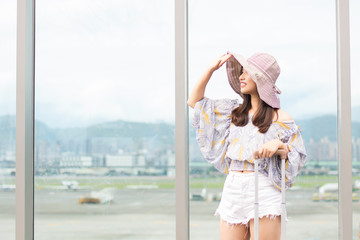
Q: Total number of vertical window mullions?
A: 3